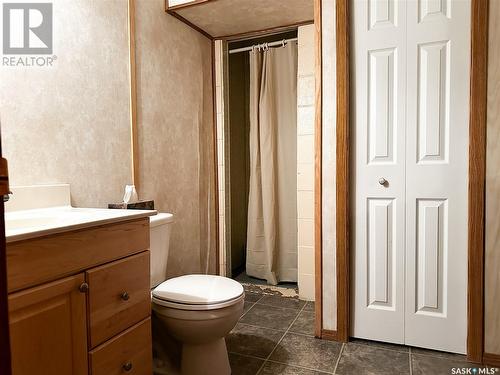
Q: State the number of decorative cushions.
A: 0